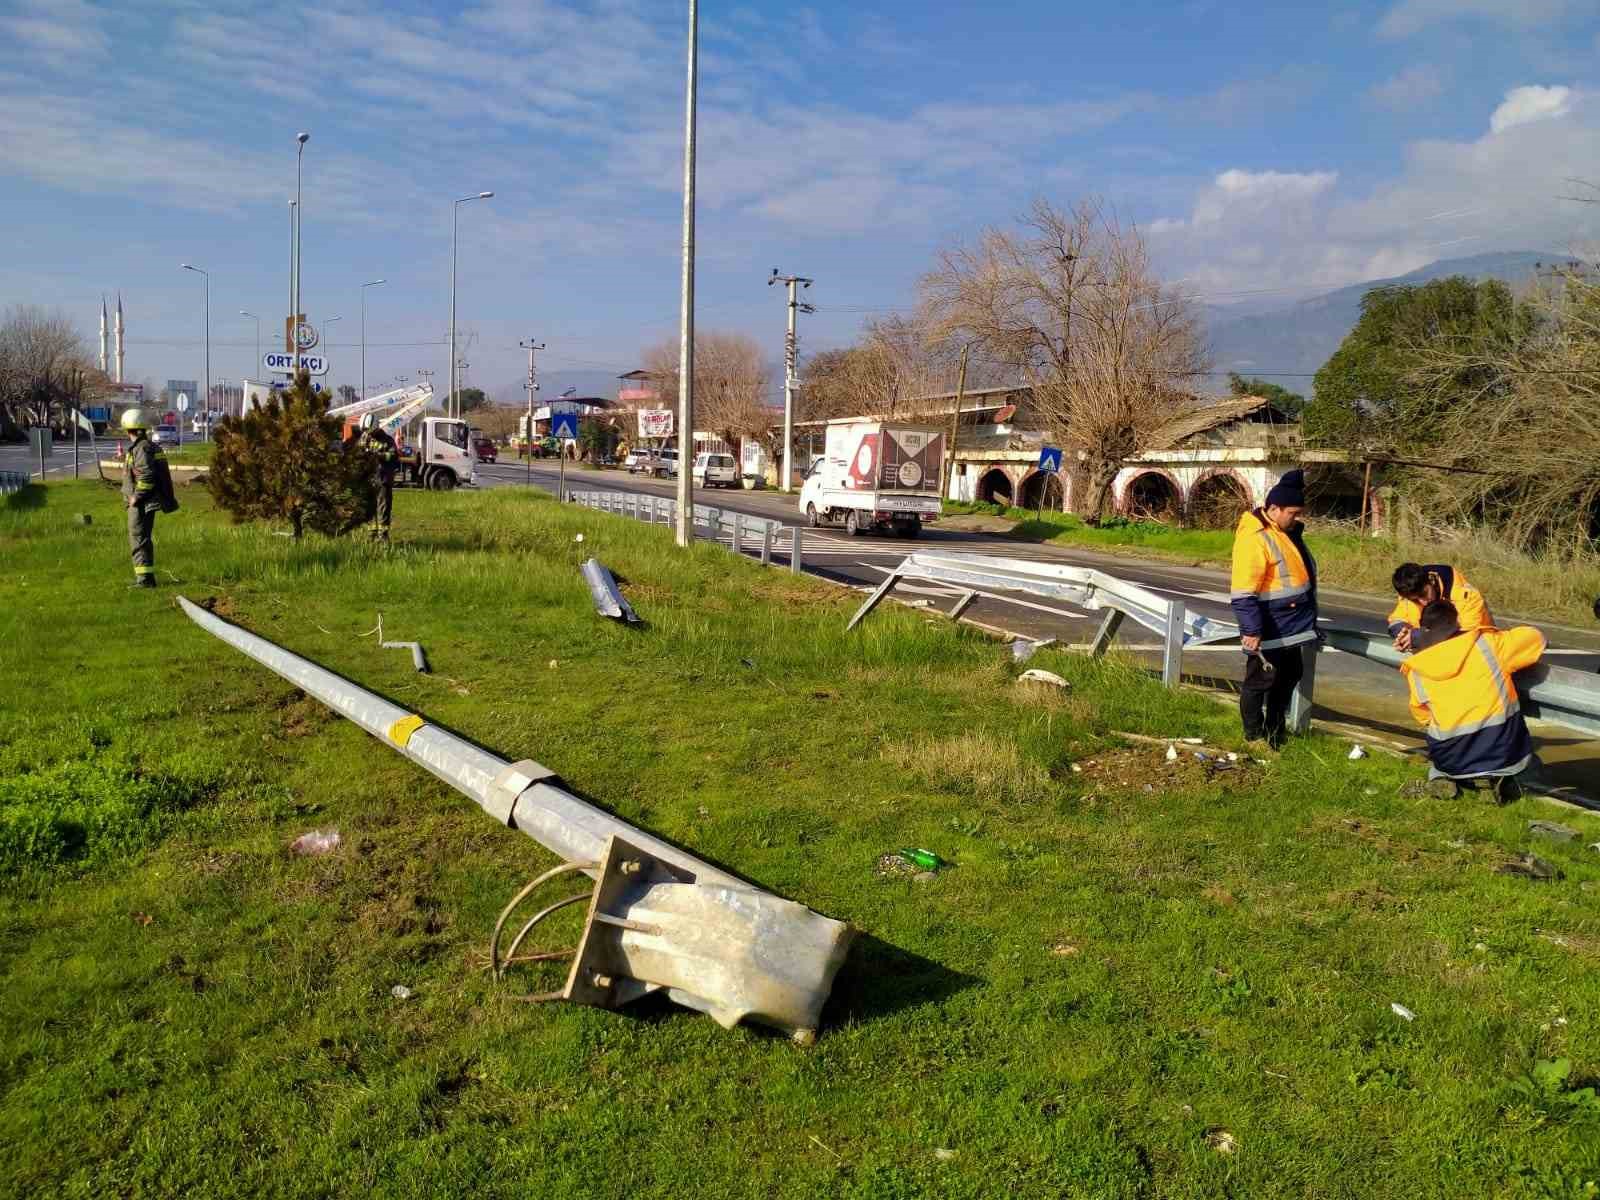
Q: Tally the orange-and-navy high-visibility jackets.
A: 3